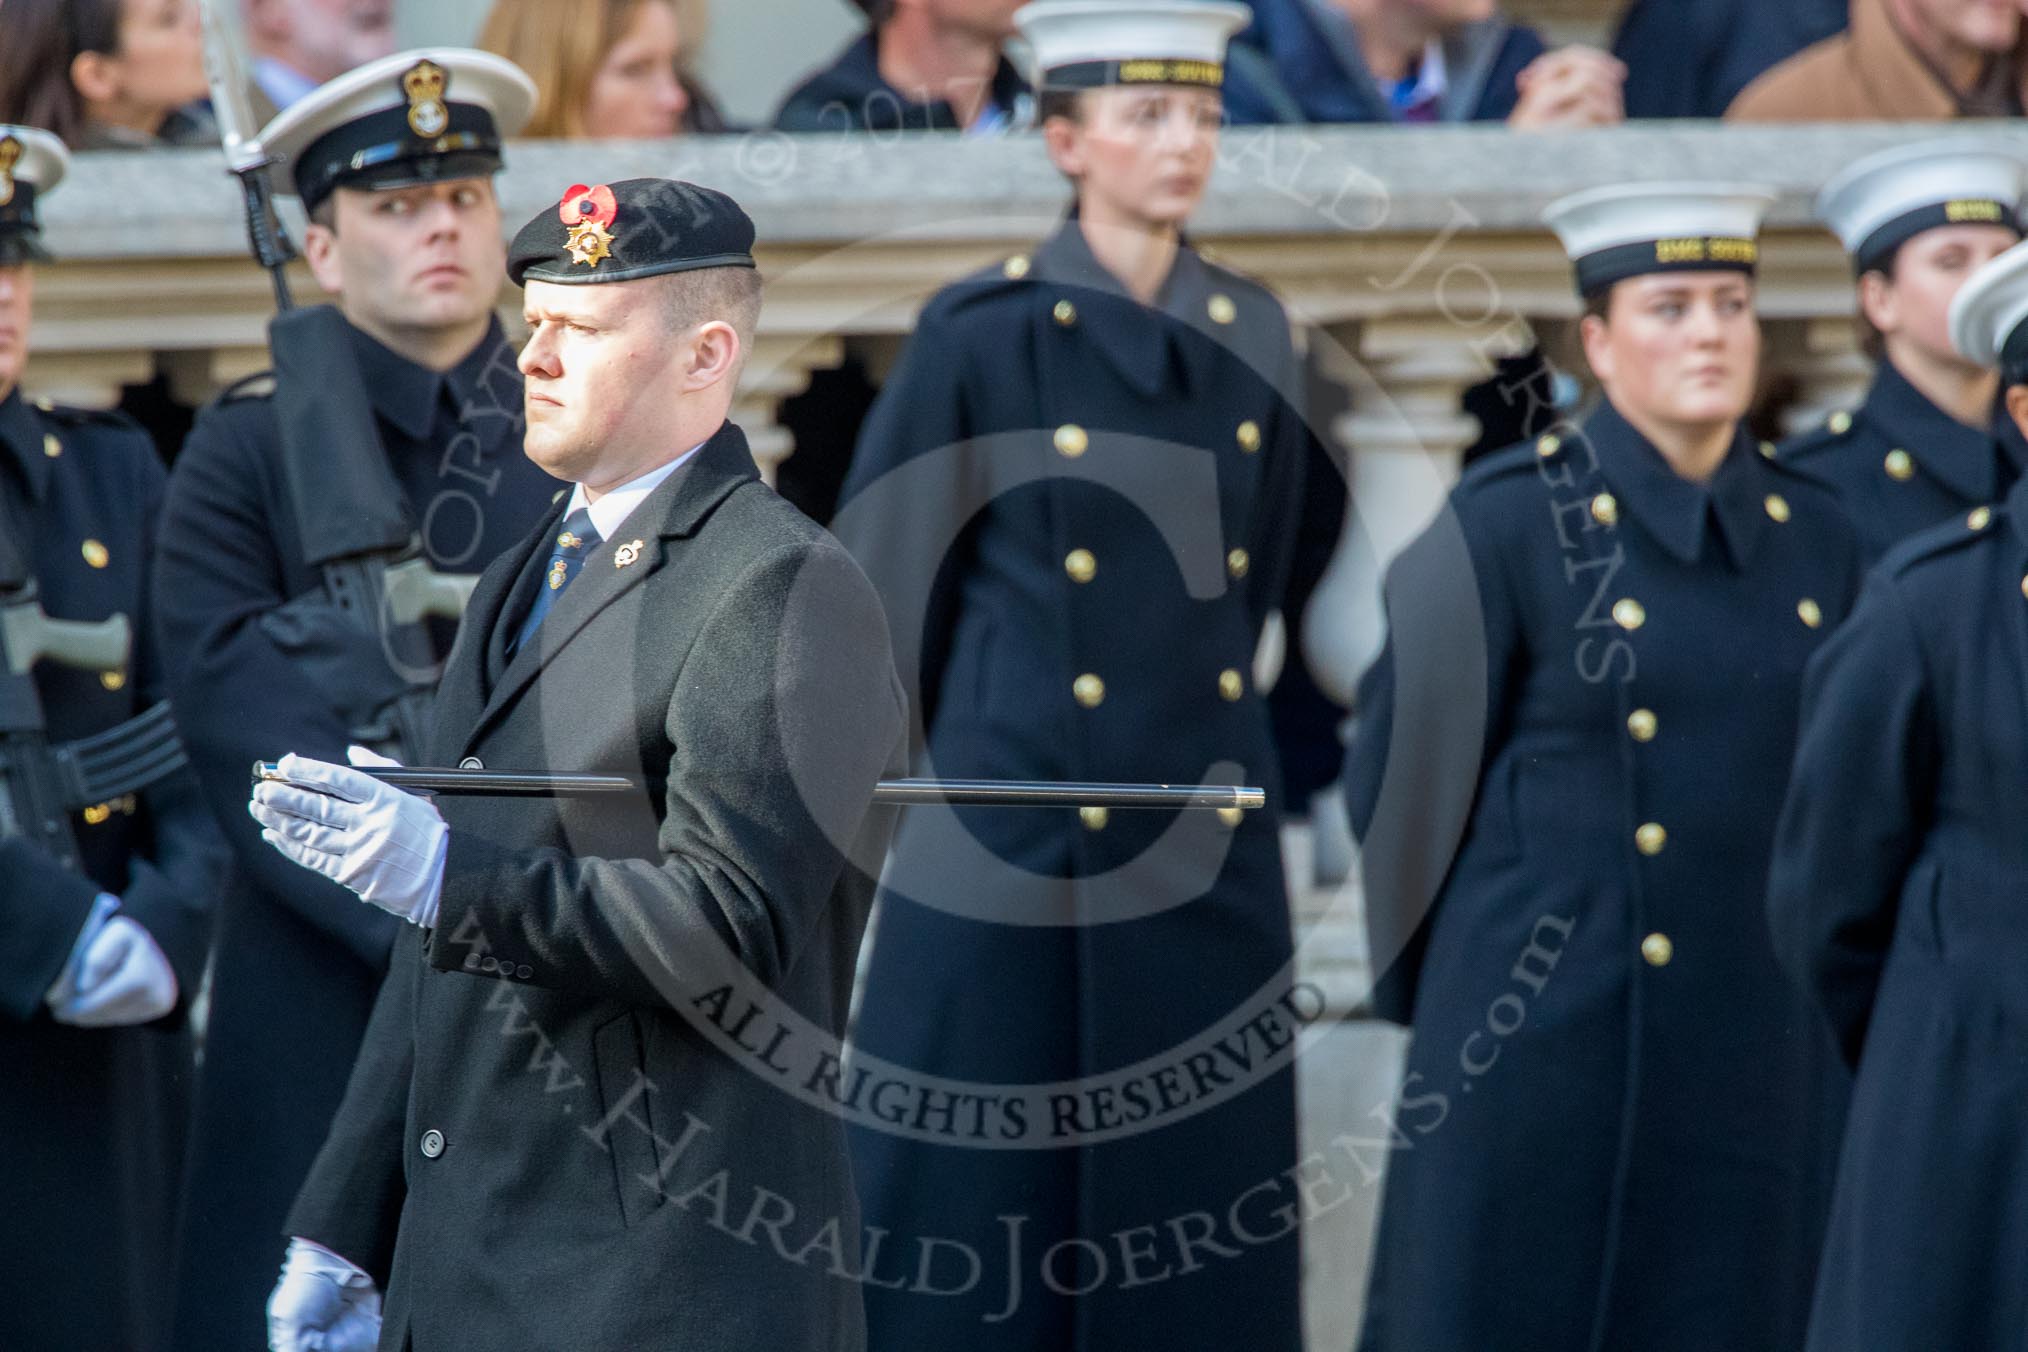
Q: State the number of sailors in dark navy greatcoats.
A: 6